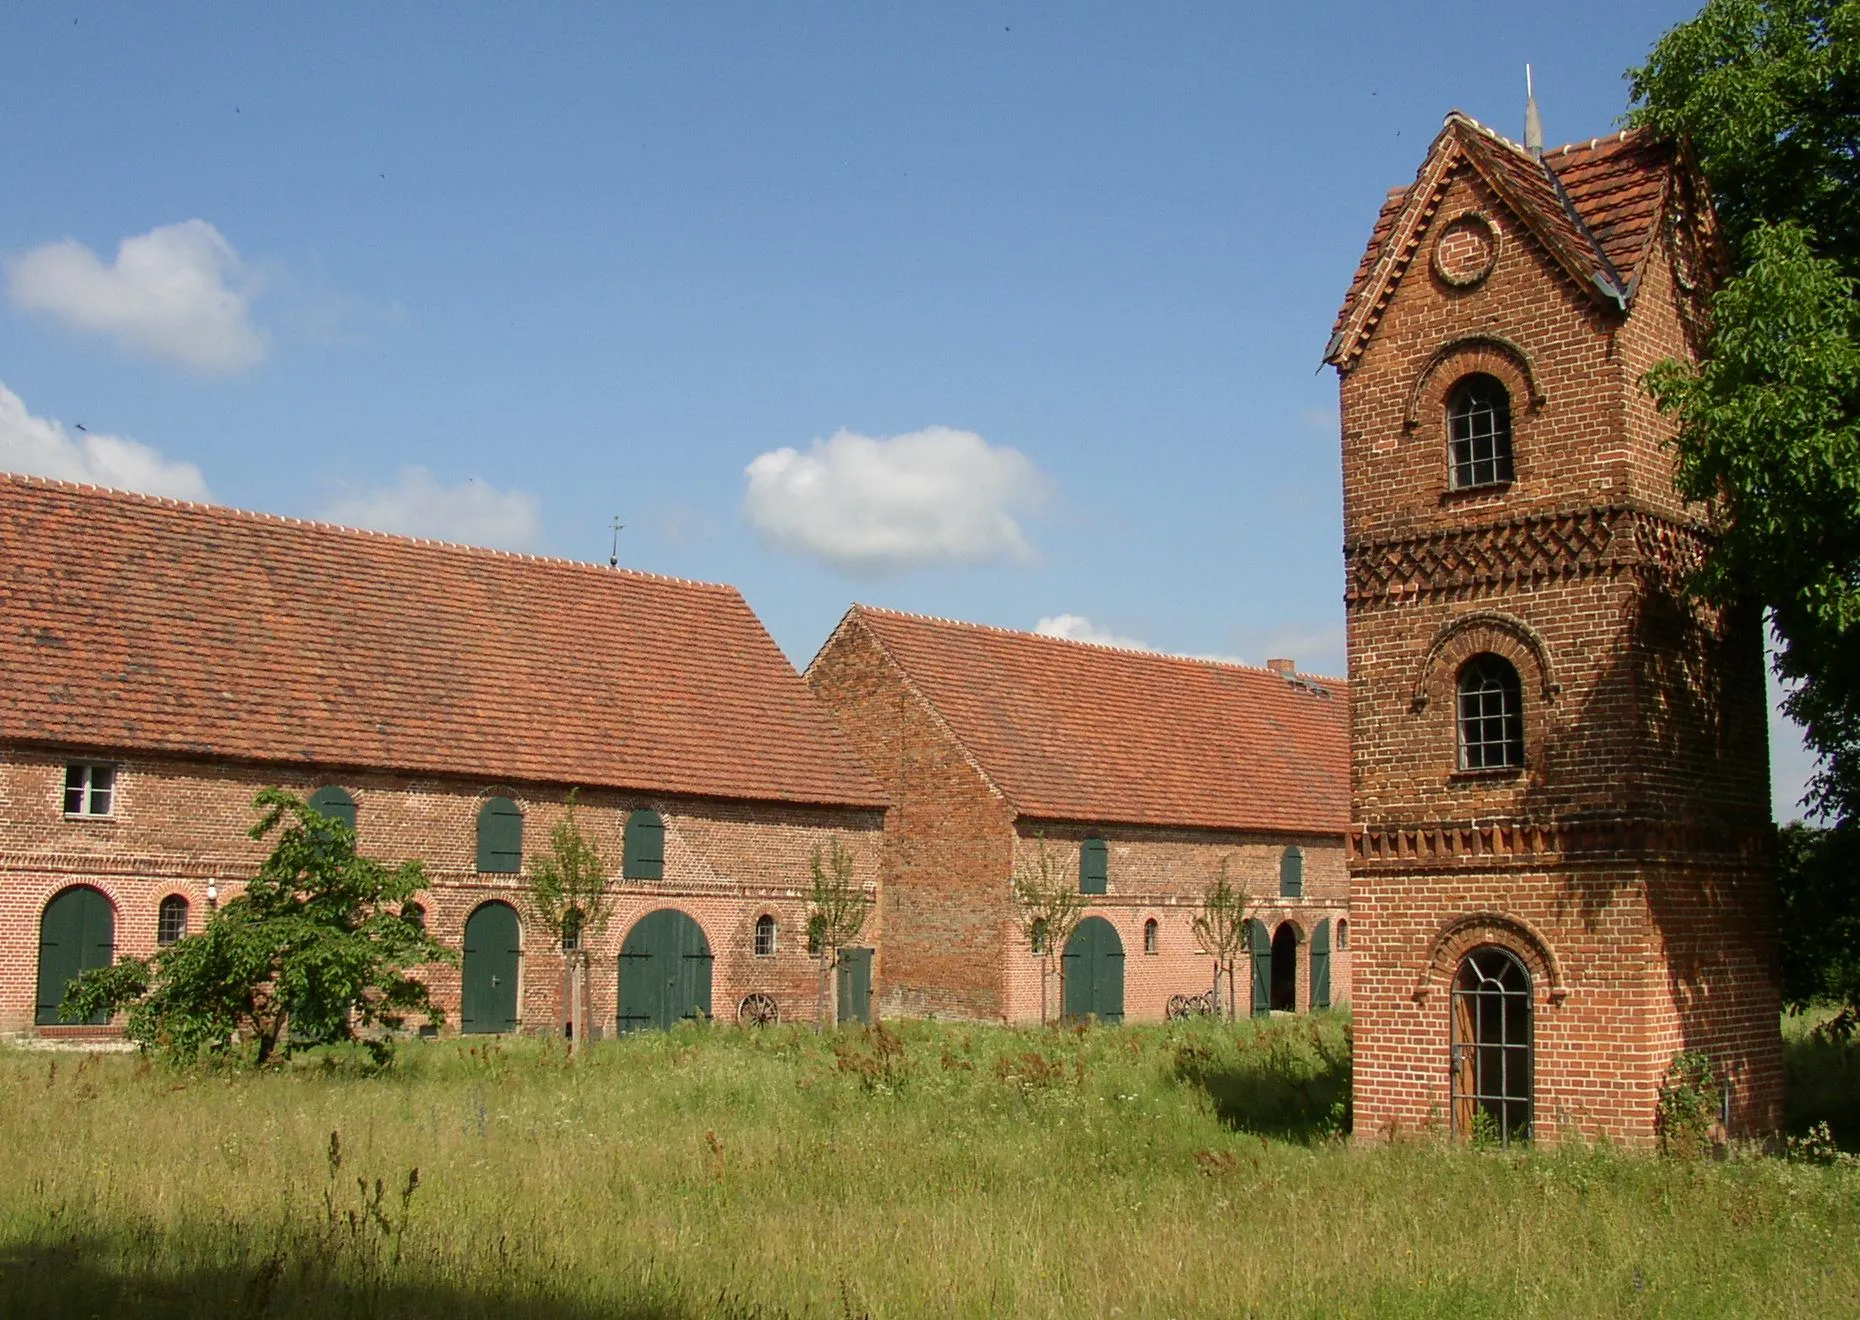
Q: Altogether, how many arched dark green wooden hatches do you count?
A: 5